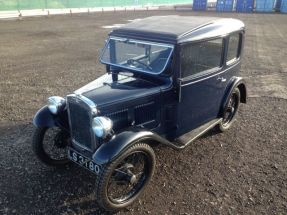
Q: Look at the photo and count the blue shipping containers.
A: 5